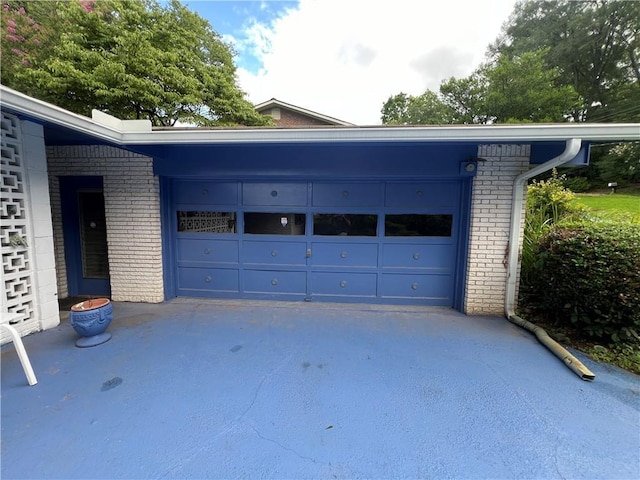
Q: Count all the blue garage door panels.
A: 12